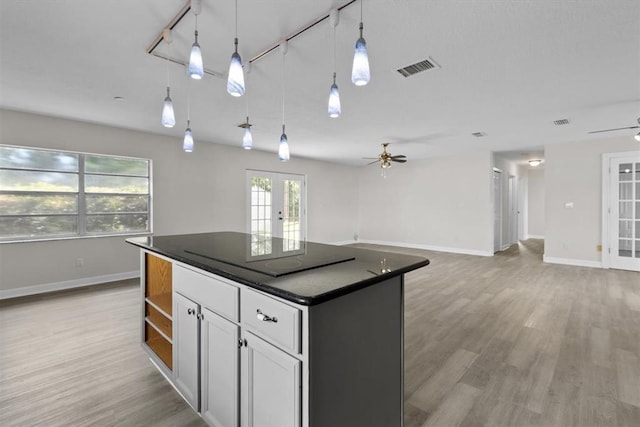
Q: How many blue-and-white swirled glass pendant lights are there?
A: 8